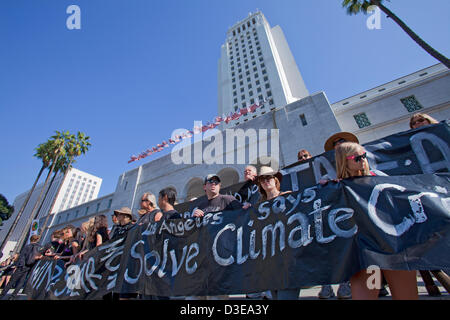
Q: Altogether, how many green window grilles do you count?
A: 2